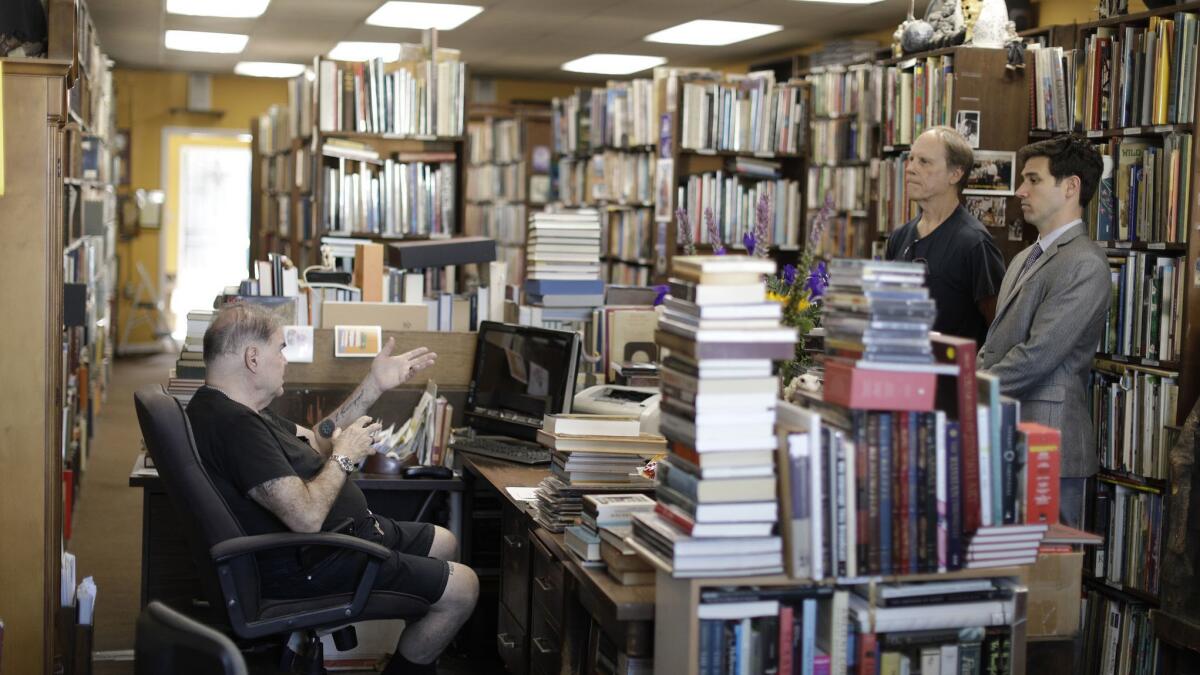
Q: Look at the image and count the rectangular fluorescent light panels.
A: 8